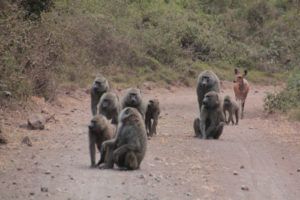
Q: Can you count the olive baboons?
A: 9